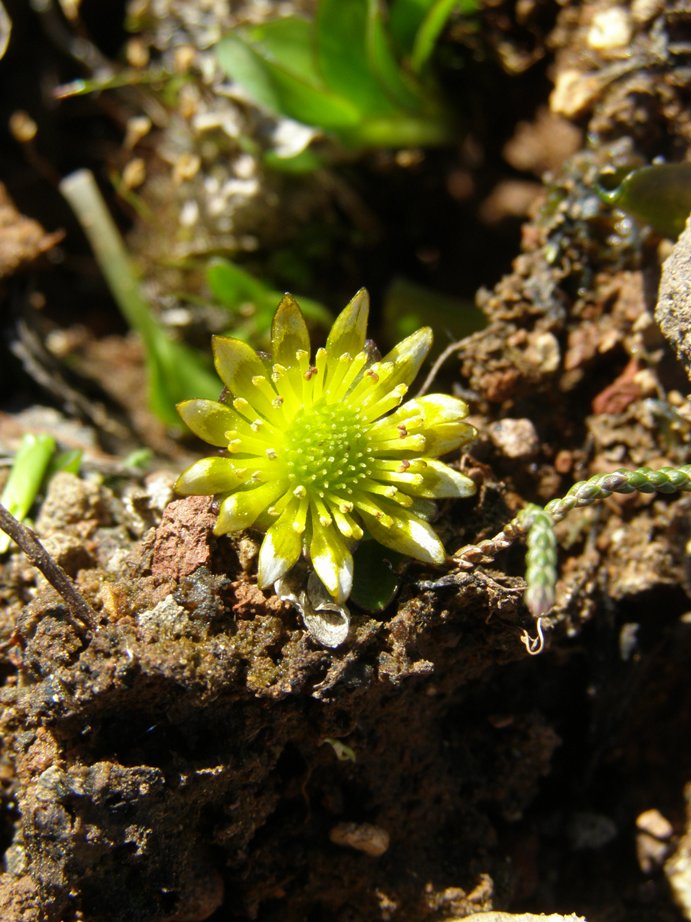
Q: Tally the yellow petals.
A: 13